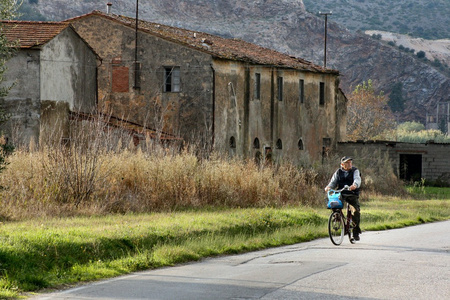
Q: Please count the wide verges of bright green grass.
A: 1